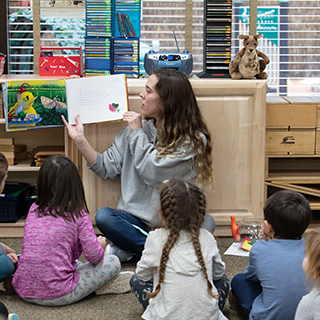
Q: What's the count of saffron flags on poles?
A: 0